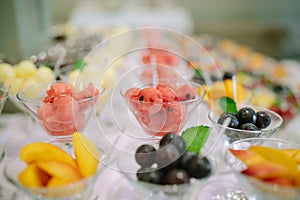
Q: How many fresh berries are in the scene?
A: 11